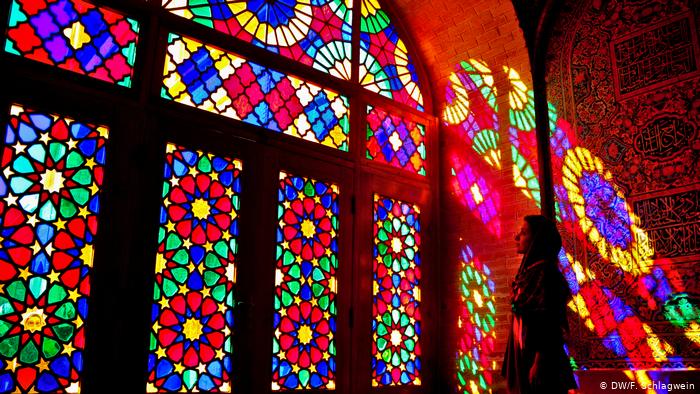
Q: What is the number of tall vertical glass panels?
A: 4